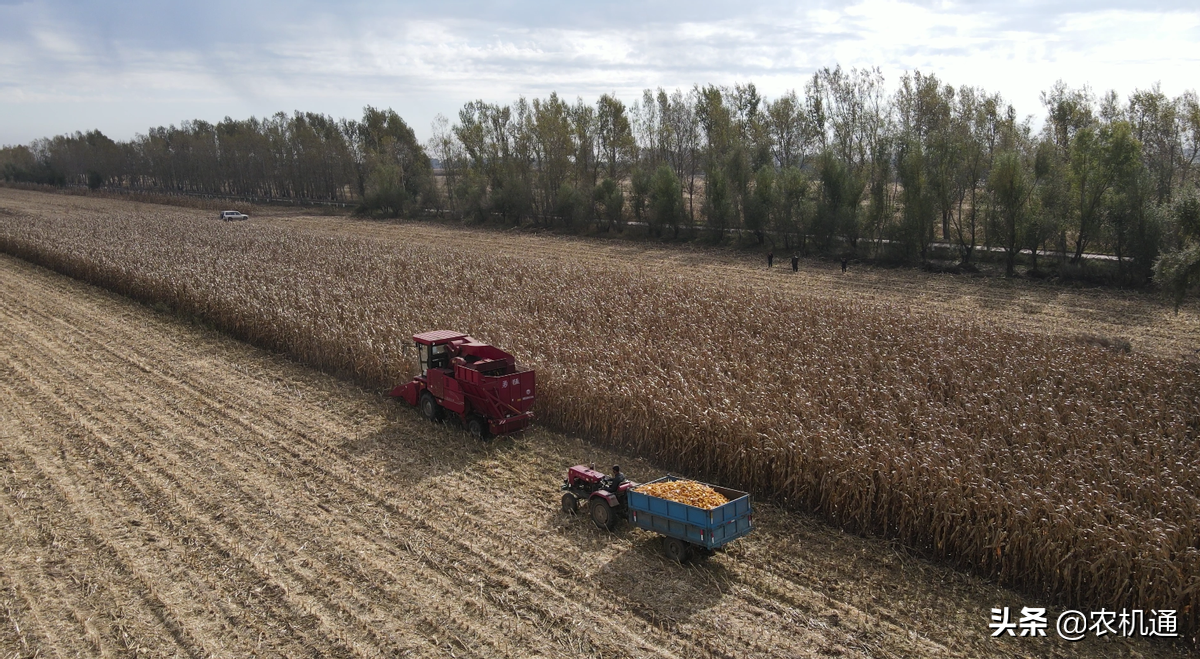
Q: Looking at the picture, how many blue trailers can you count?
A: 1